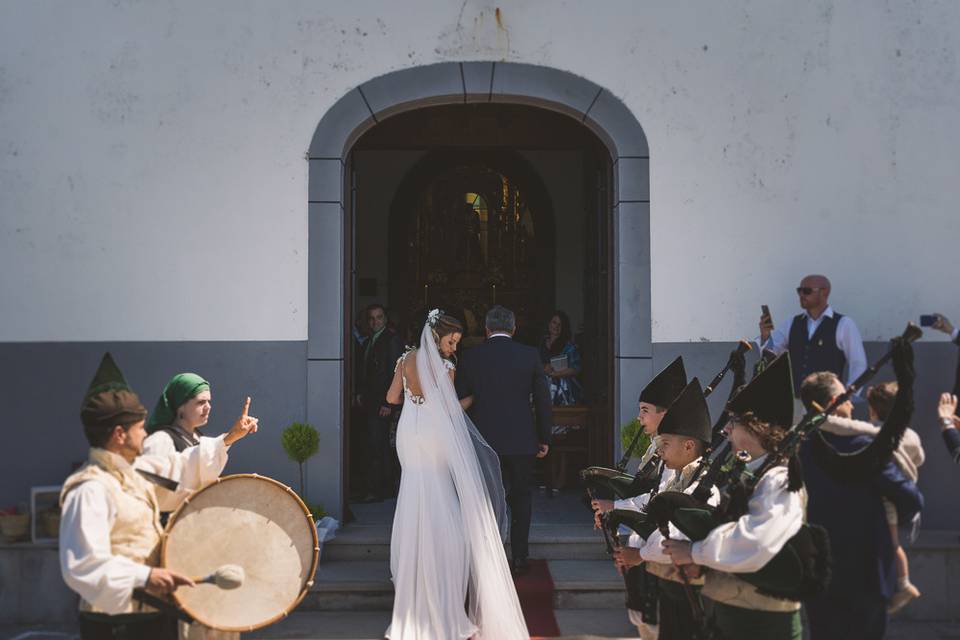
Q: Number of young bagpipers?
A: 3